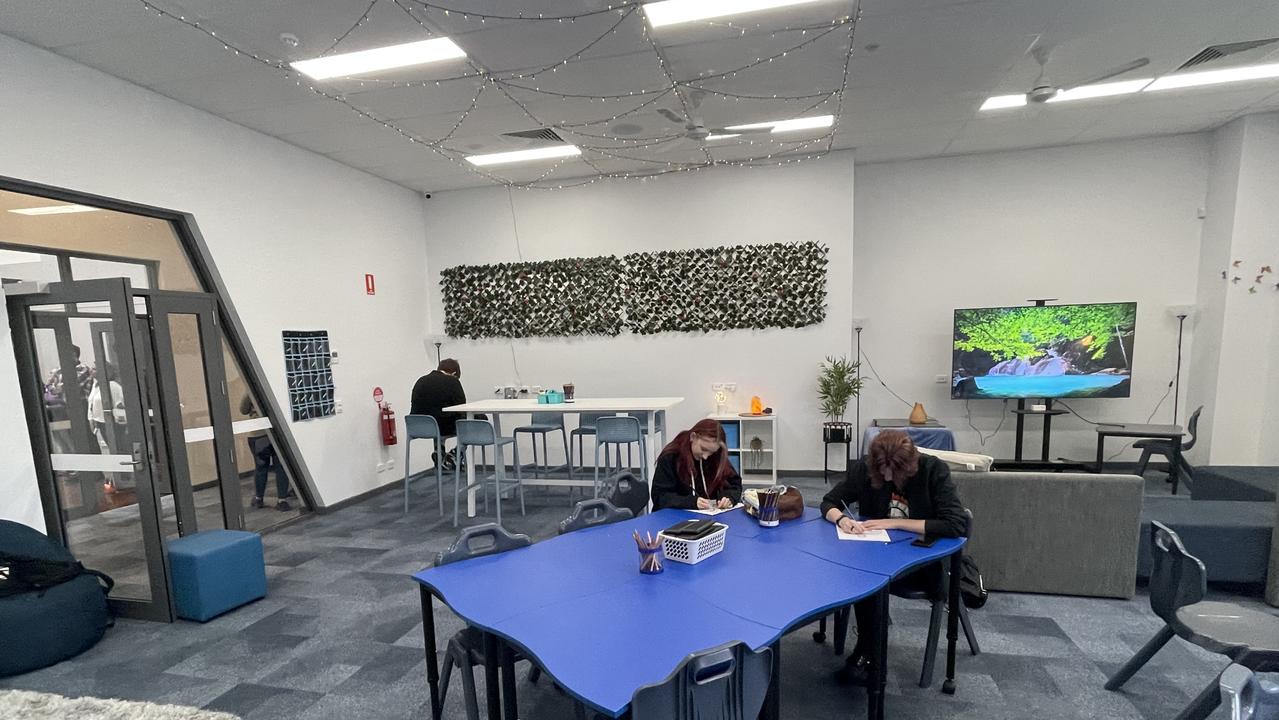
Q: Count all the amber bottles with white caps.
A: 0